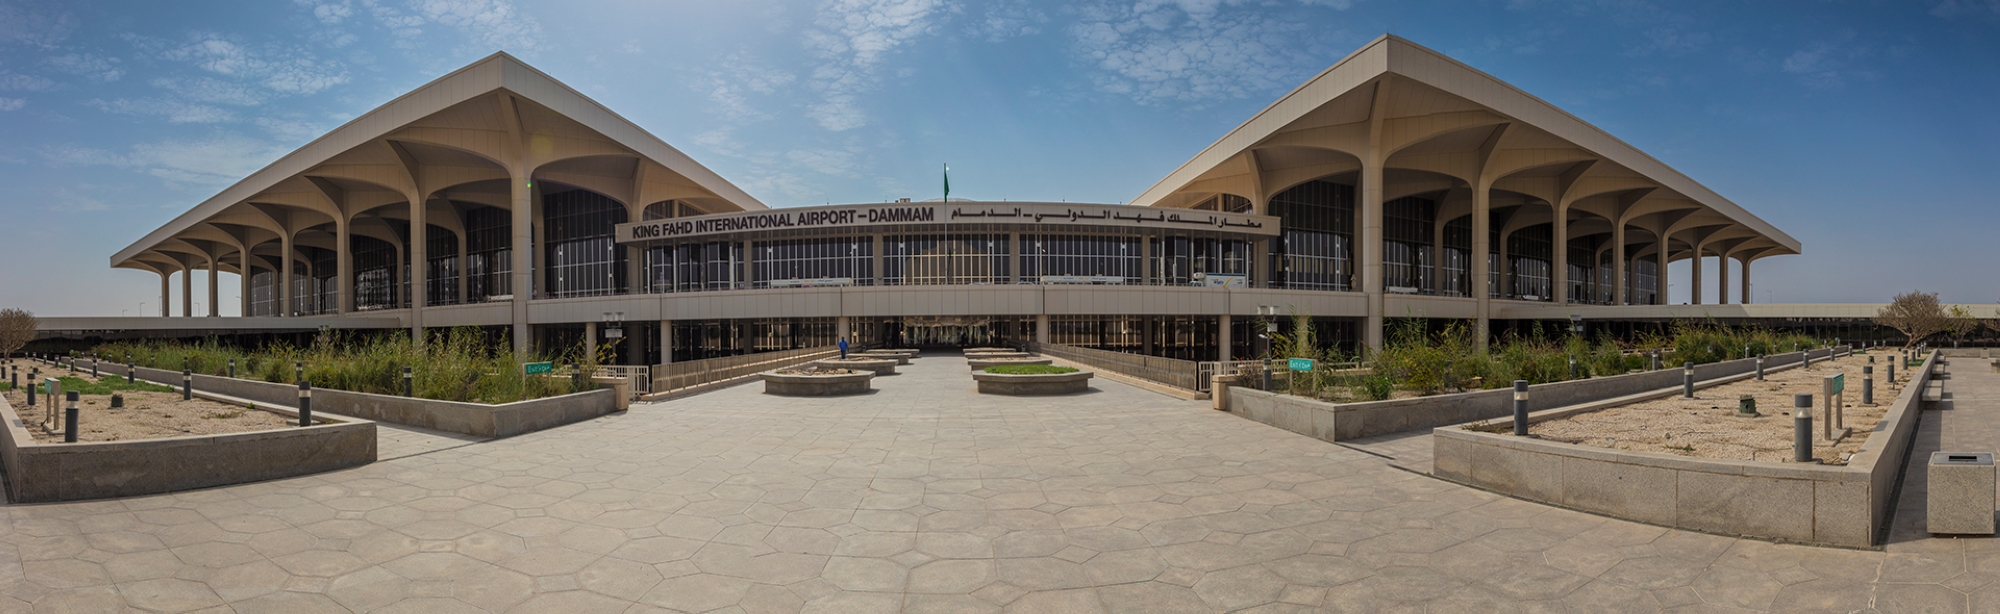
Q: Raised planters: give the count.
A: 12